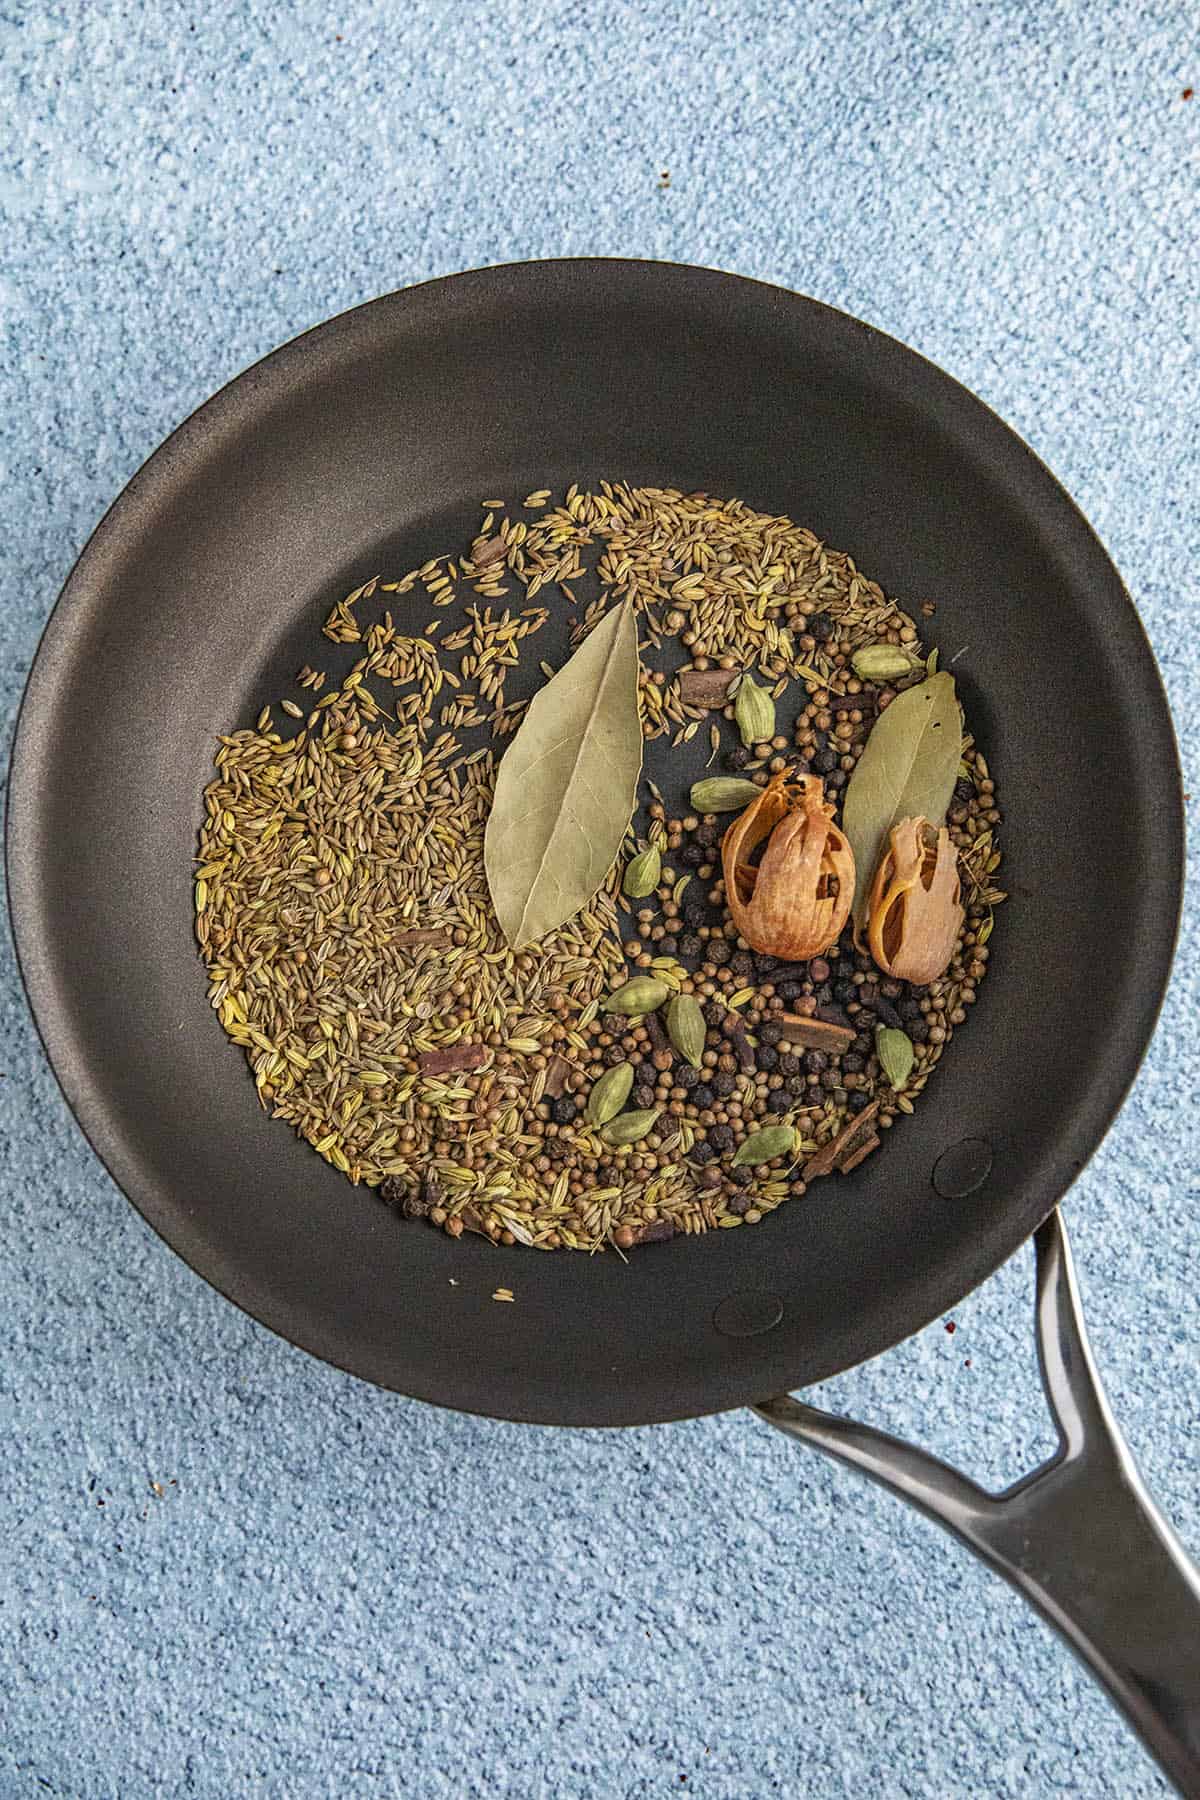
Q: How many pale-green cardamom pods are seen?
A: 10